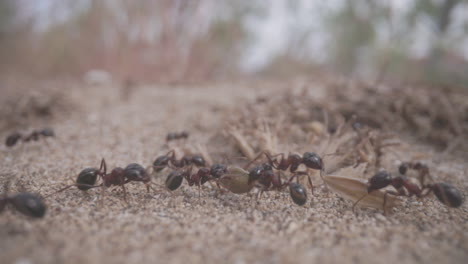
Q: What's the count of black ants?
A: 10